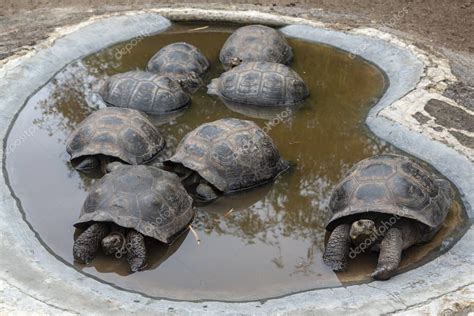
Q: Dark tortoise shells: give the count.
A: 8